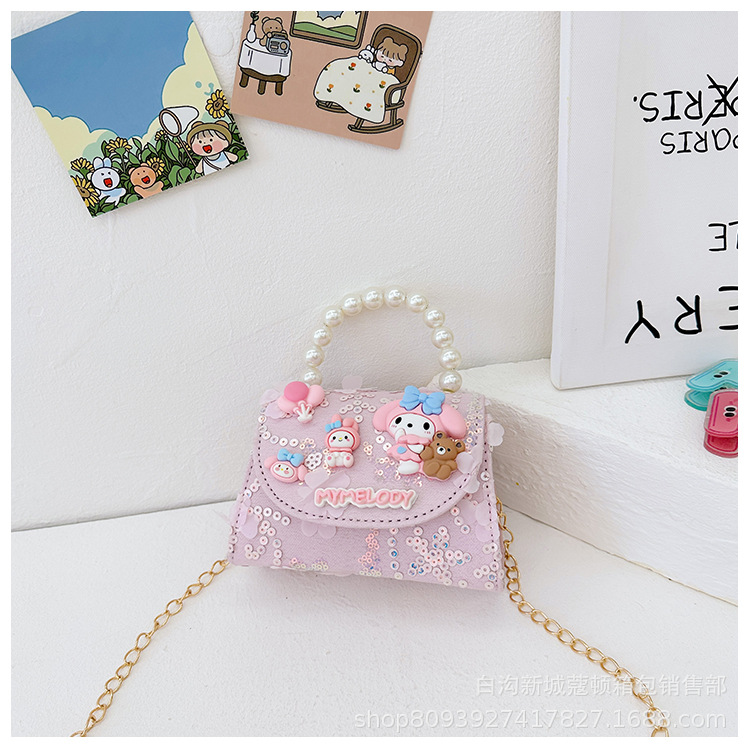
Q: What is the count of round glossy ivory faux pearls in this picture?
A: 12